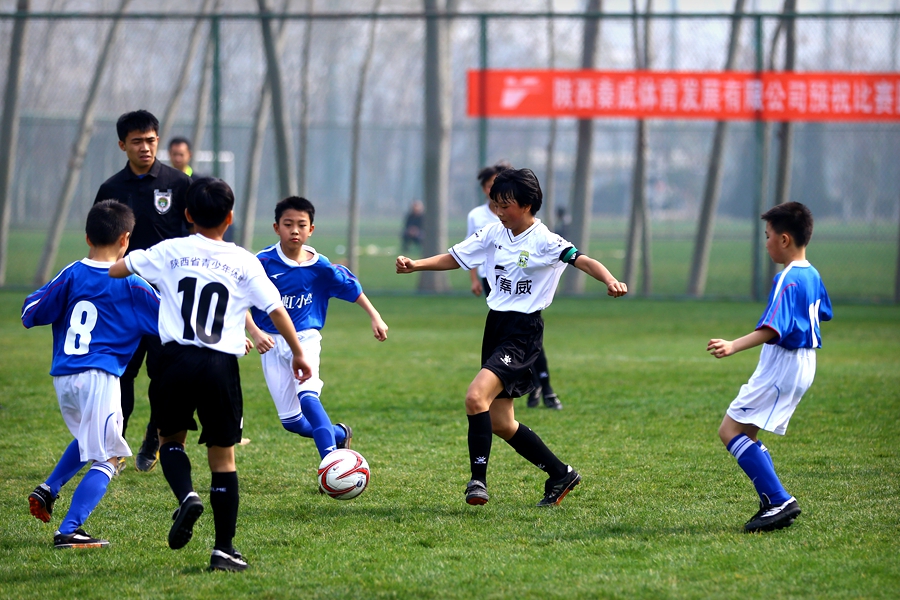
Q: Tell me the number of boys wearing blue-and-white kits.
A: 3